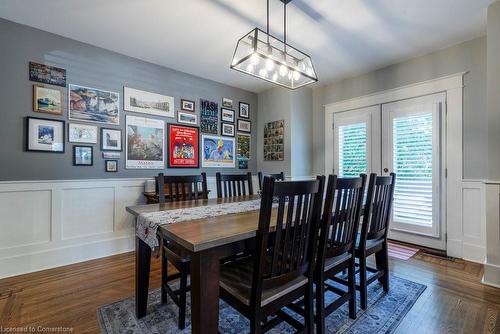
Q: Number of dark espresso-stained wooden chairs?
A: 6